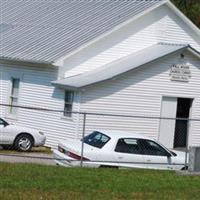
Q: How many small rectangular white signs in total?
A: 1